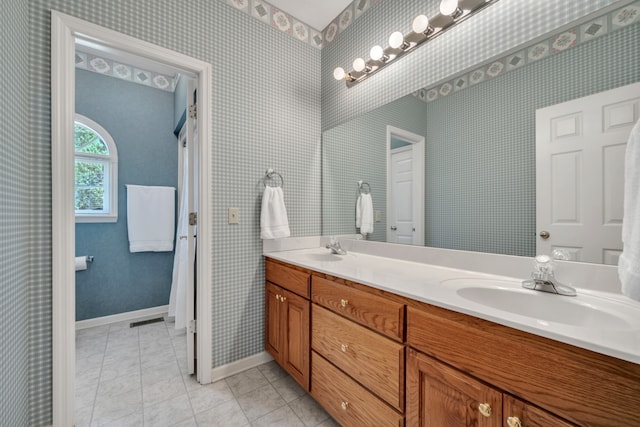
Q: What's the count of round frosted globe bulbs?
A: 6